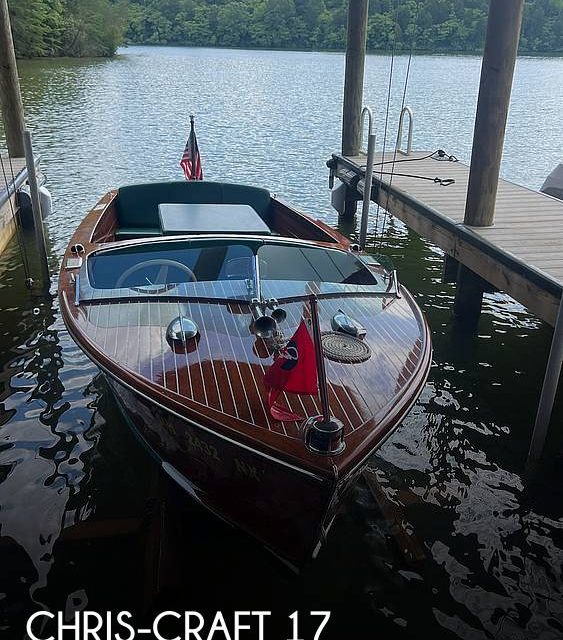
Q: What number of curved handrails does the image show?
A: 2